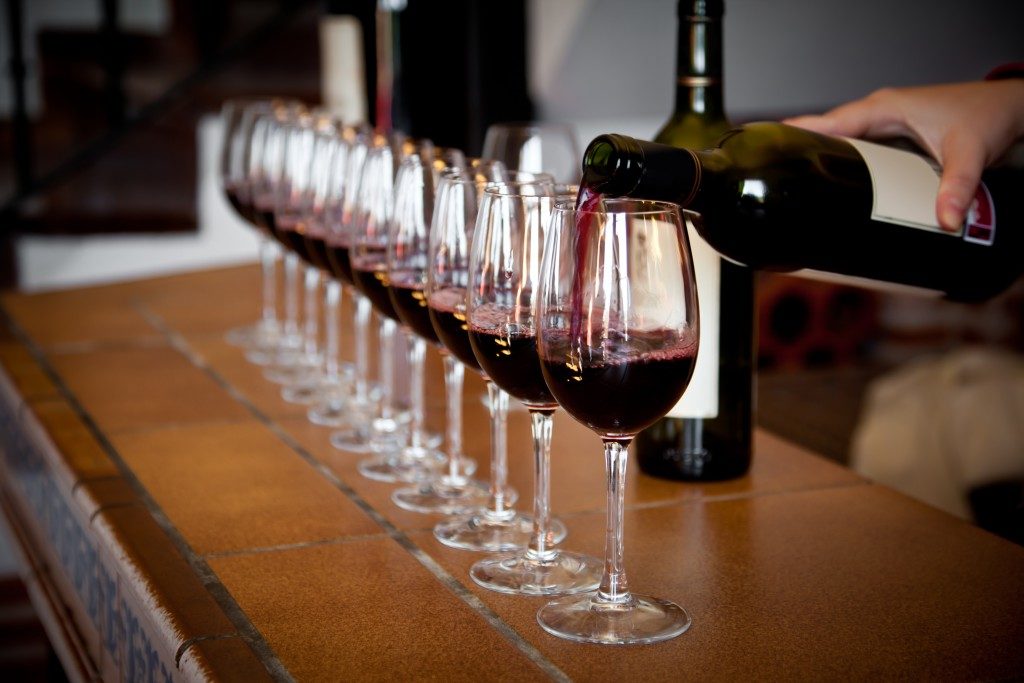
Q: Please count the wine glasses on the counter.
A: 12